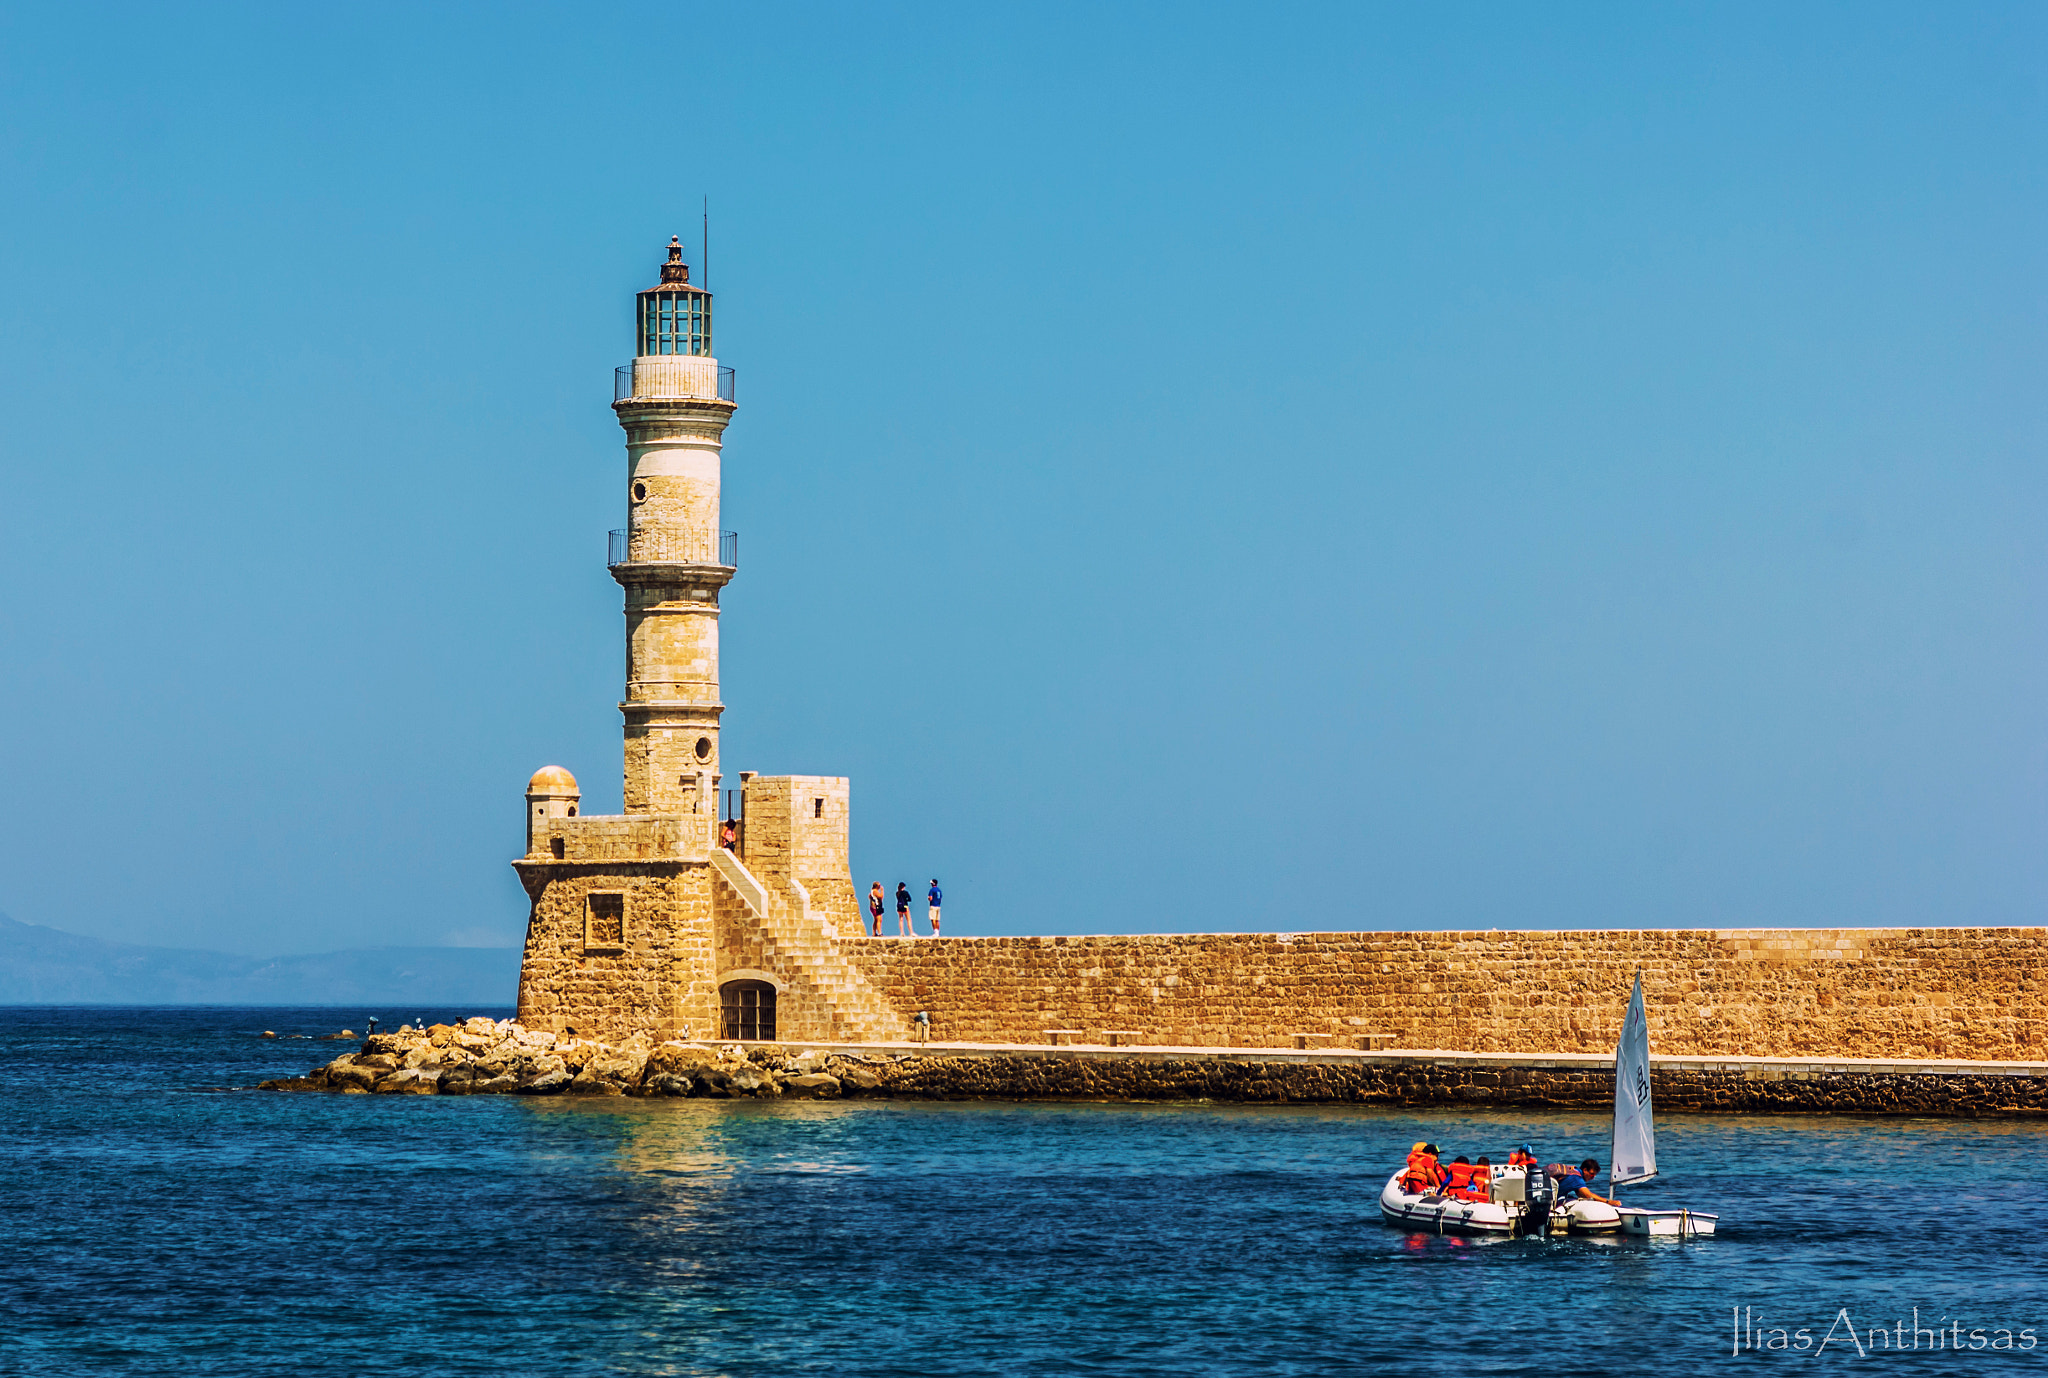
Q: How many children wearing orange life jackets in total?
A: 5